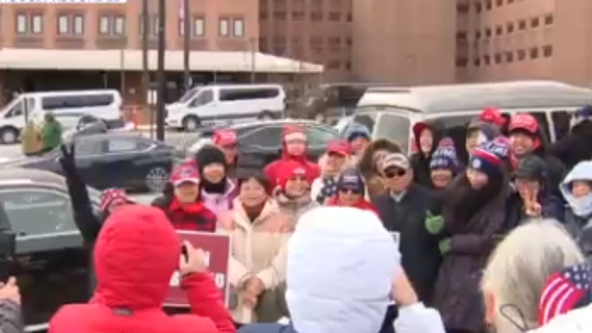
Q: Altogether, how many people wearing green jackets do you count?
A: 1